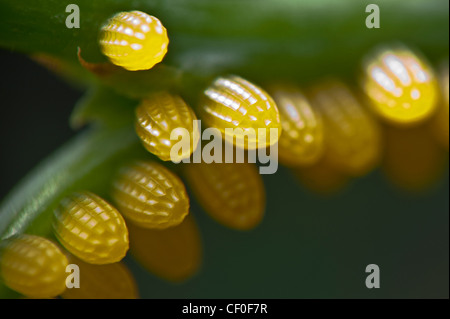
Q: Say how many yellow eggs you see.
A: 15